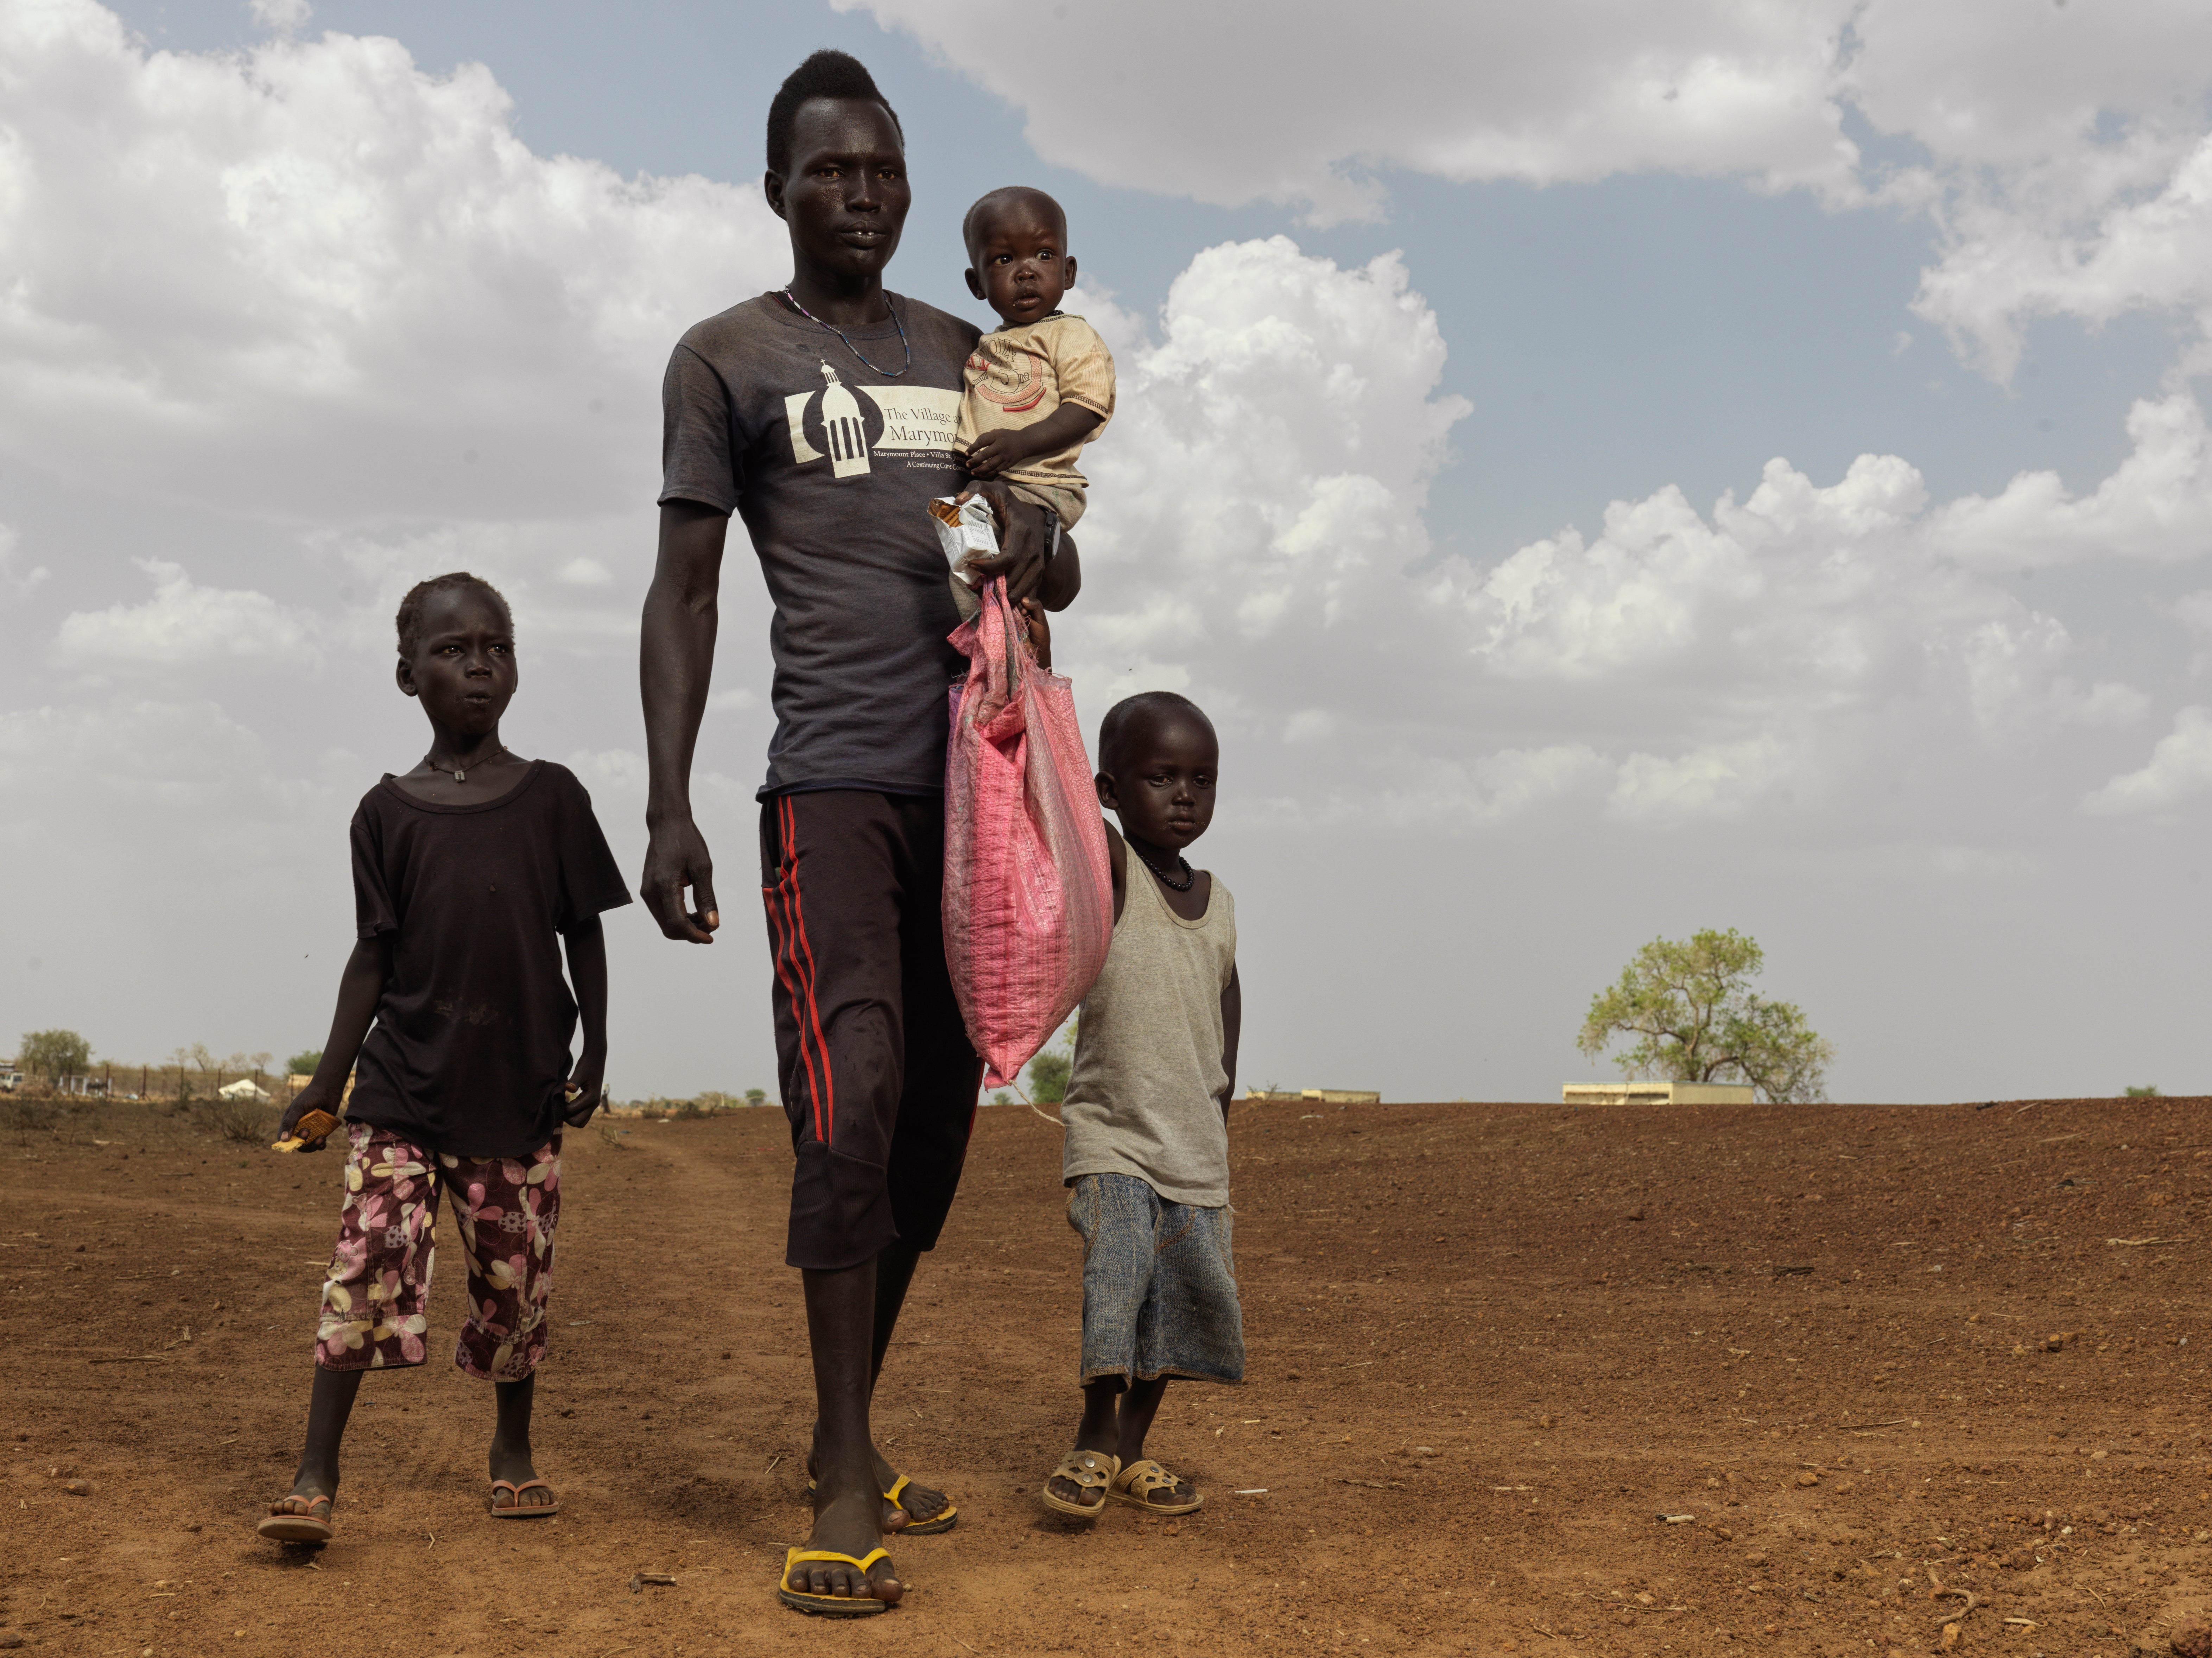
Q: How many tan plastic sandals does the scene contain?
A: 2